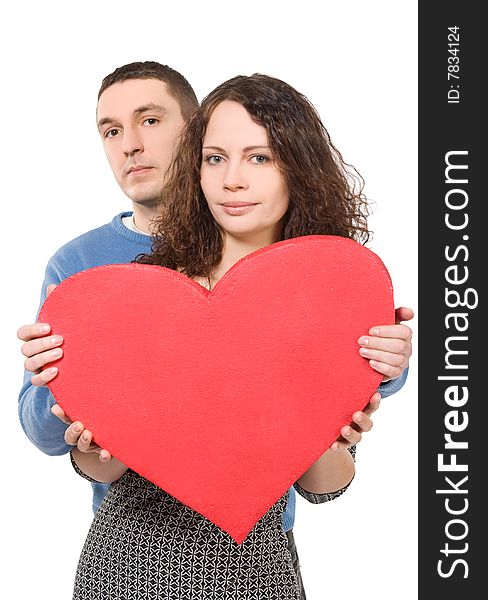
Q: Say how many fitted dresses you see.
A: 1